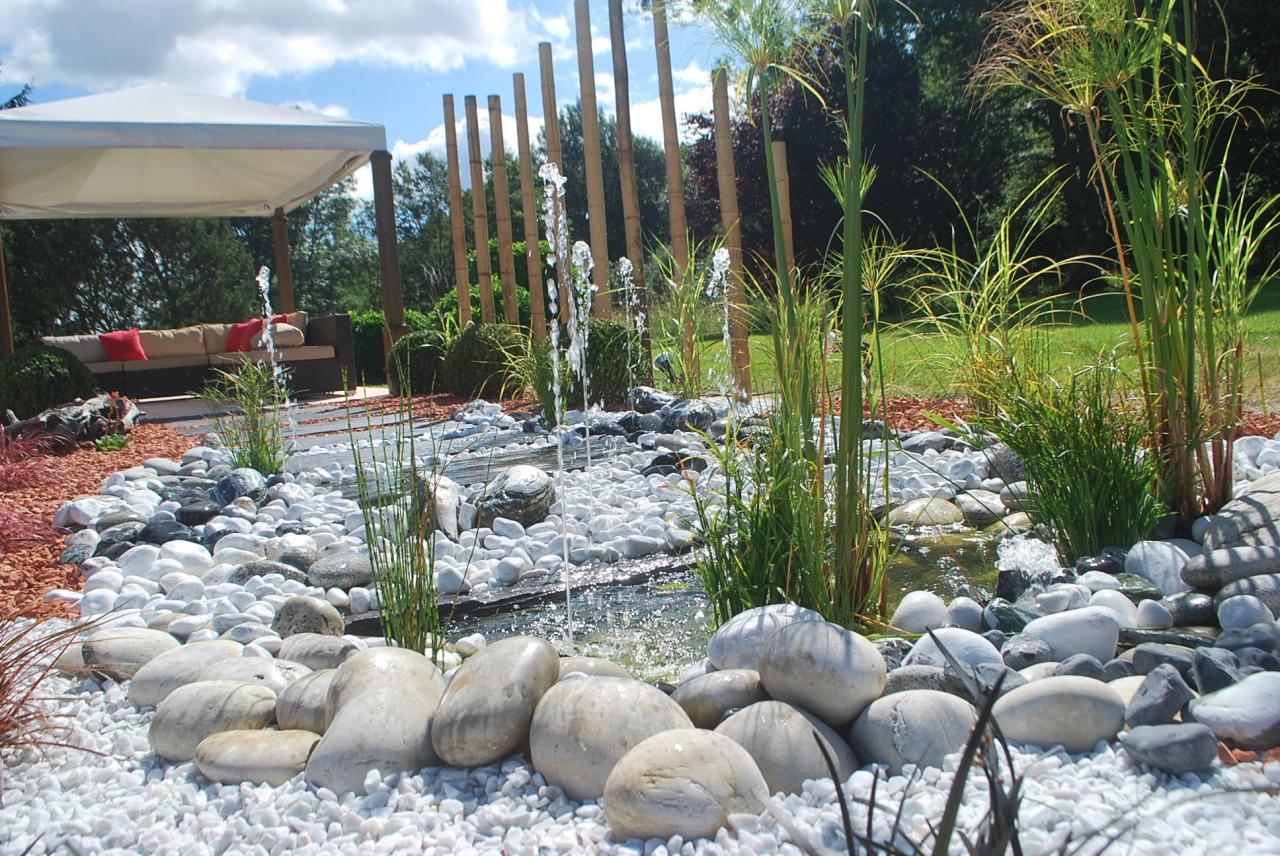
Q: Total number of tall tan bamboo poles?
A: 10